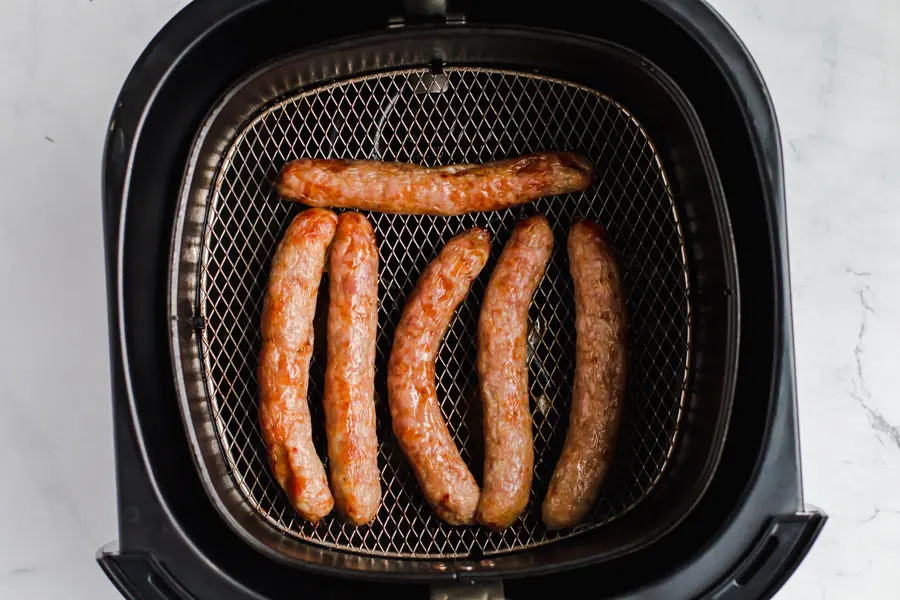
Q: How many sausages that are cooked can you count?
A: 6